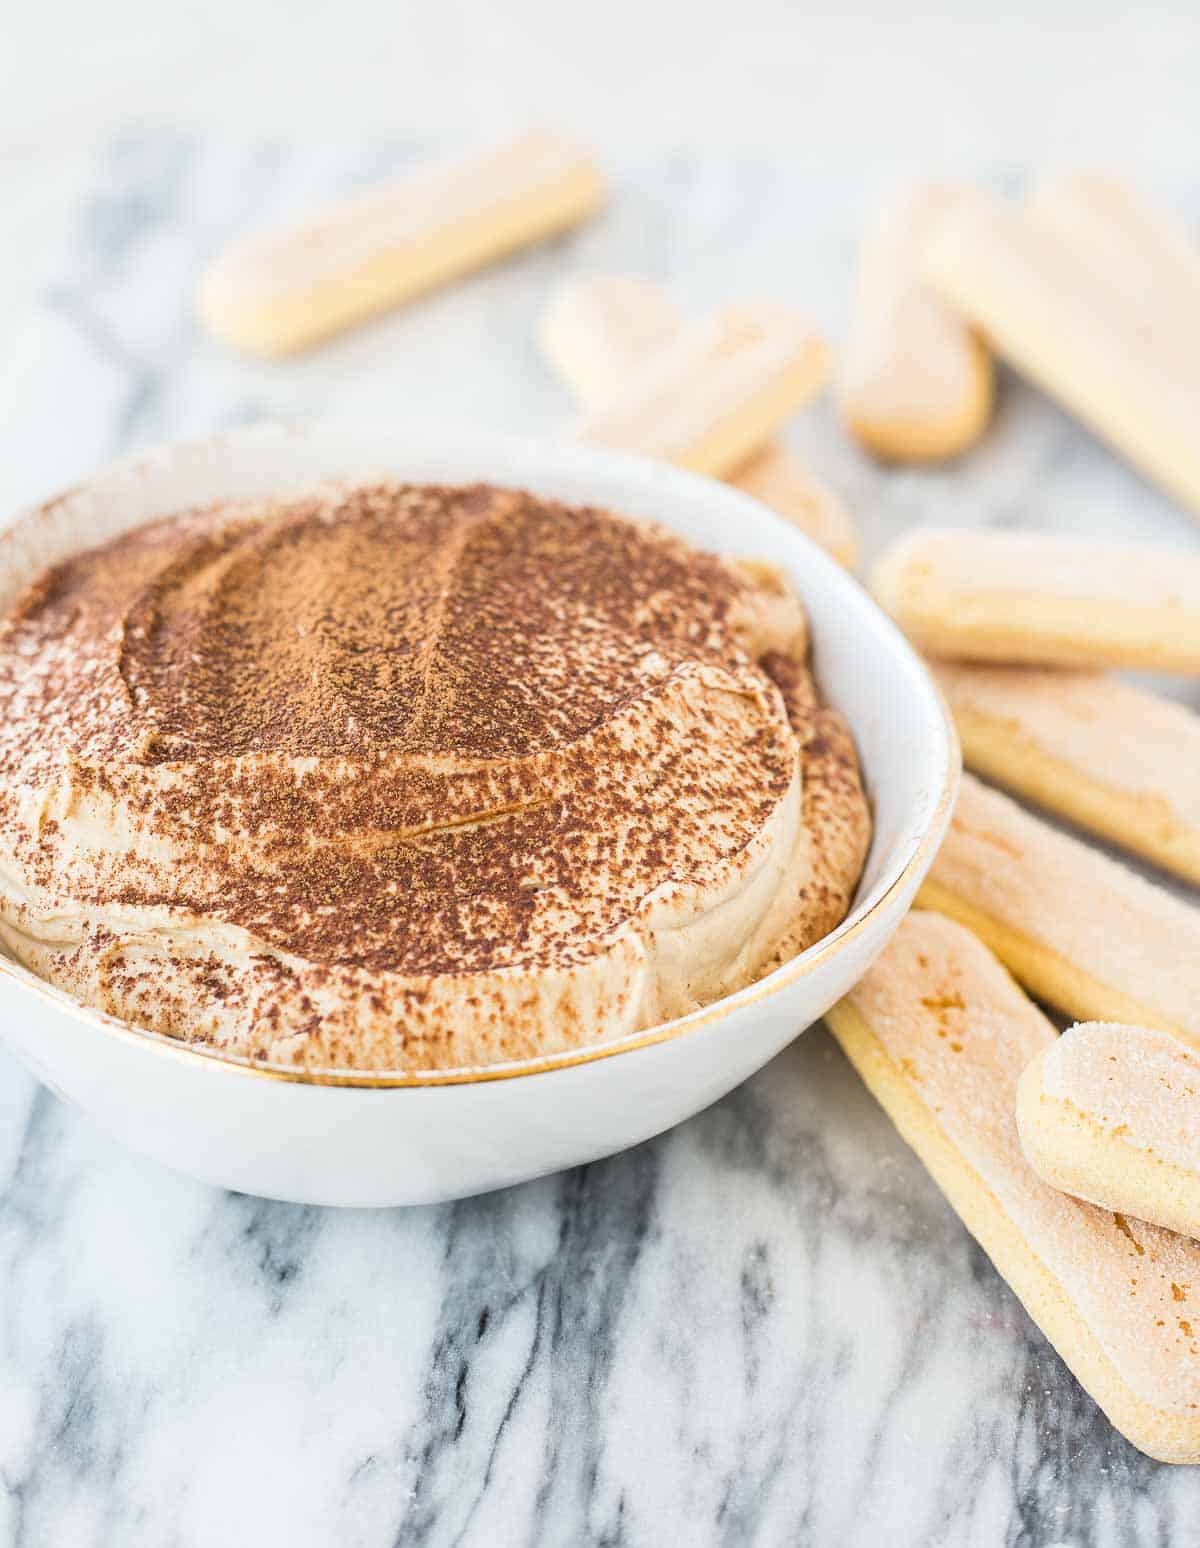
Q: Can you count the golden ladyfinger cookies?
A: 11